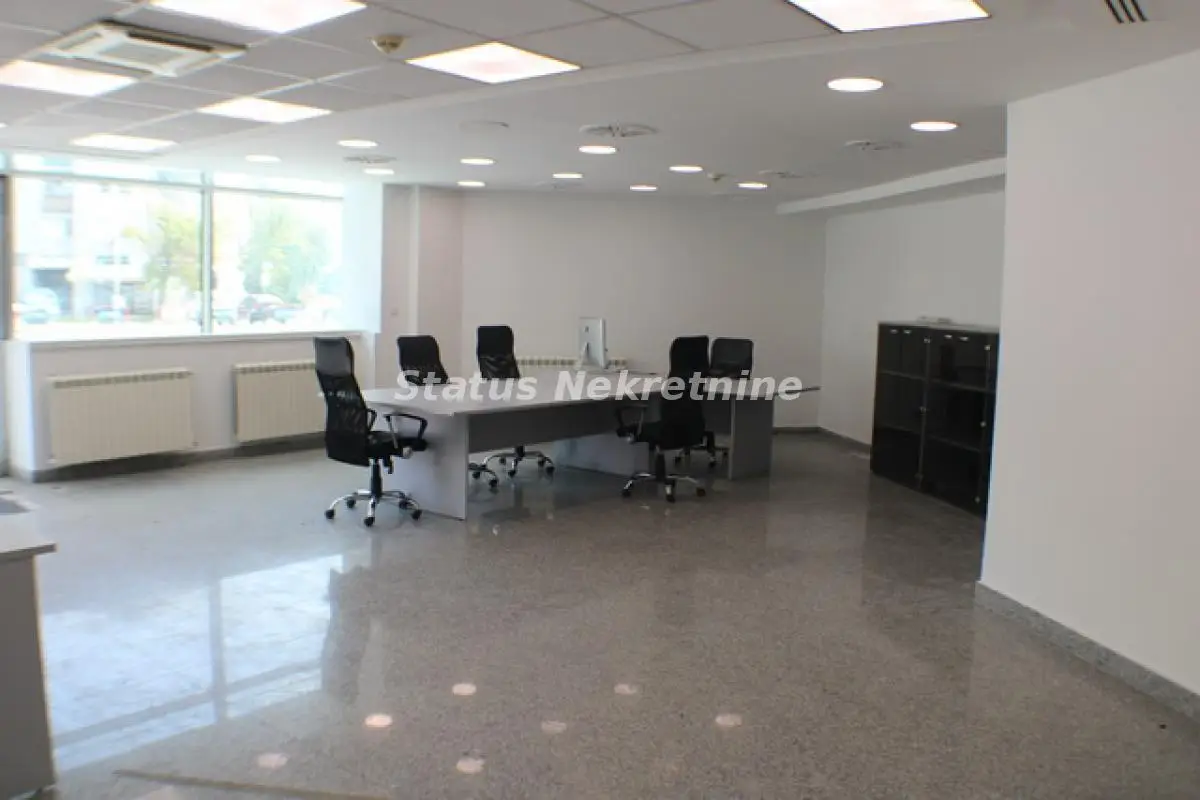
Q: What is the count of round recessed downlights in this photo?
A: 12